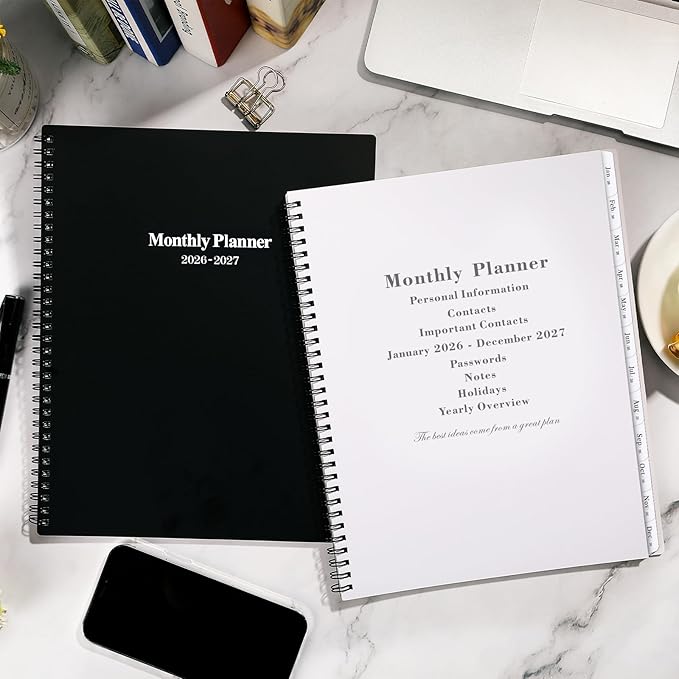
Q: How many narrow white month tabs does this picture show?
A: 12